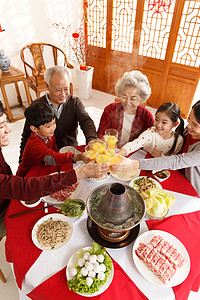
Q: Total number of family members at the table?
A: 6